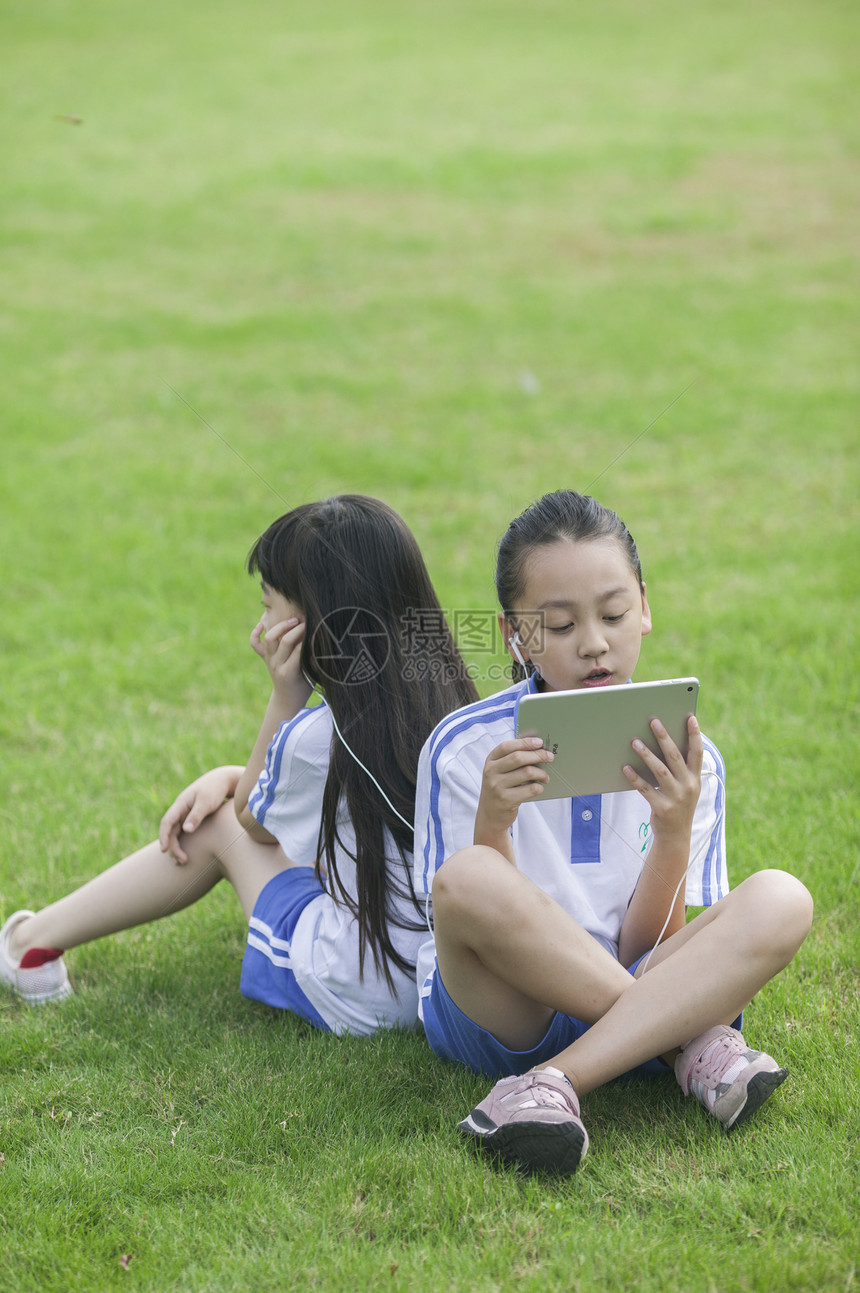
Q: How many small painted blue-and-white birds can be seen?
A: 0